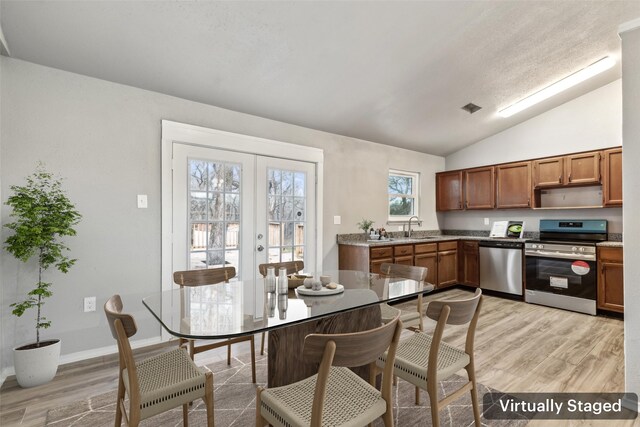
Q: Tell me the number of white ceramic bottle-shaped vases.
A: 2